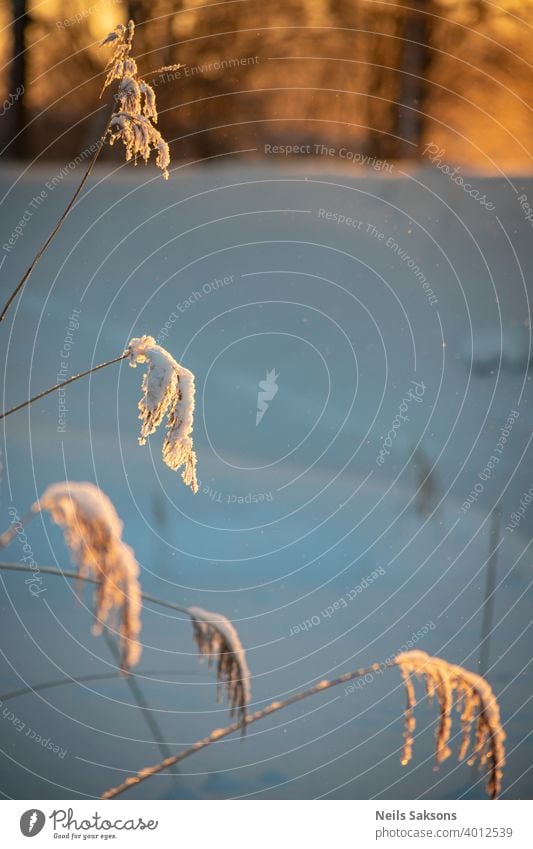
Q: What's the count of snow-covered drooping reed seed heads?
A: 5